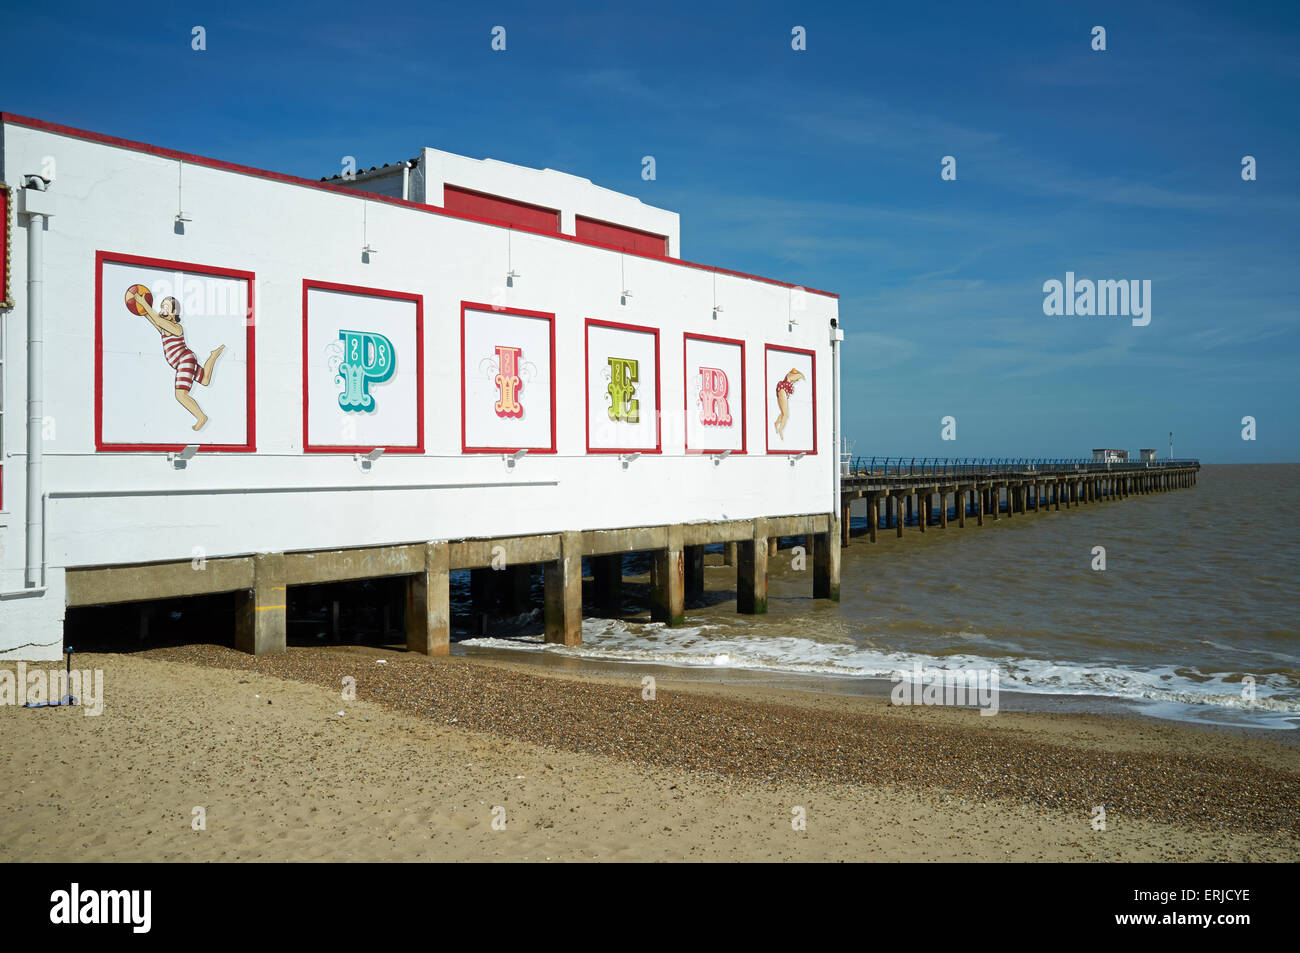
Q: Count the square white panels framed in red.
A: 6